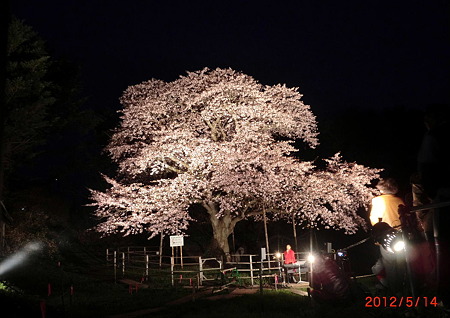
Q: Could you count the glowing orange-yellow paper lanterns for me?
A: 0